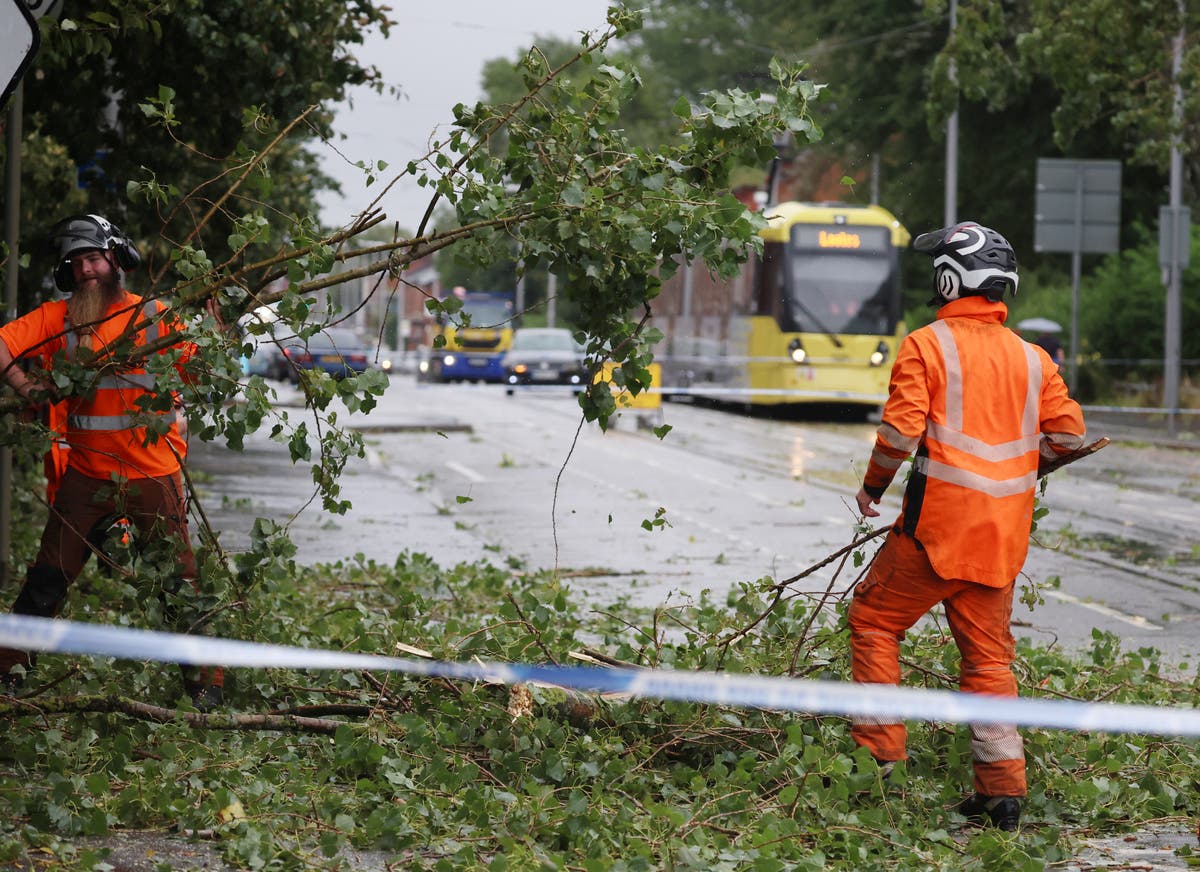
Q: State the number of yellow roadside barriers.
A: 1